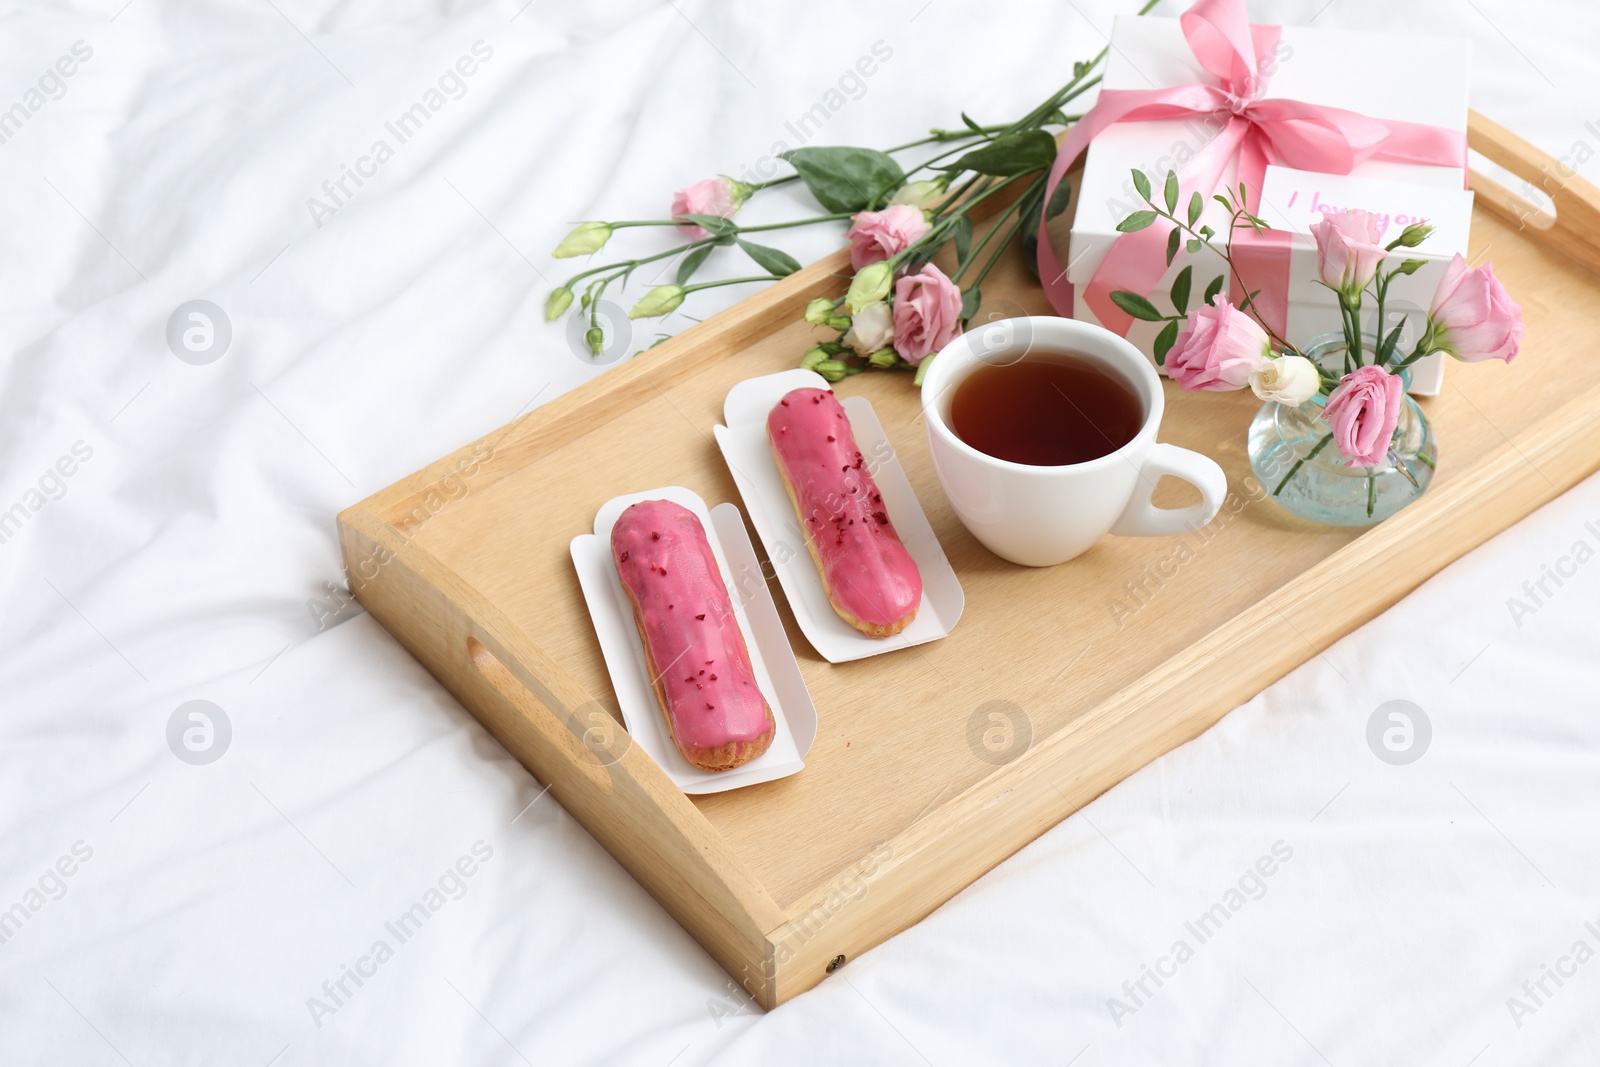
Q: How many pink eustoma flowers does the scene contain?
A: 7